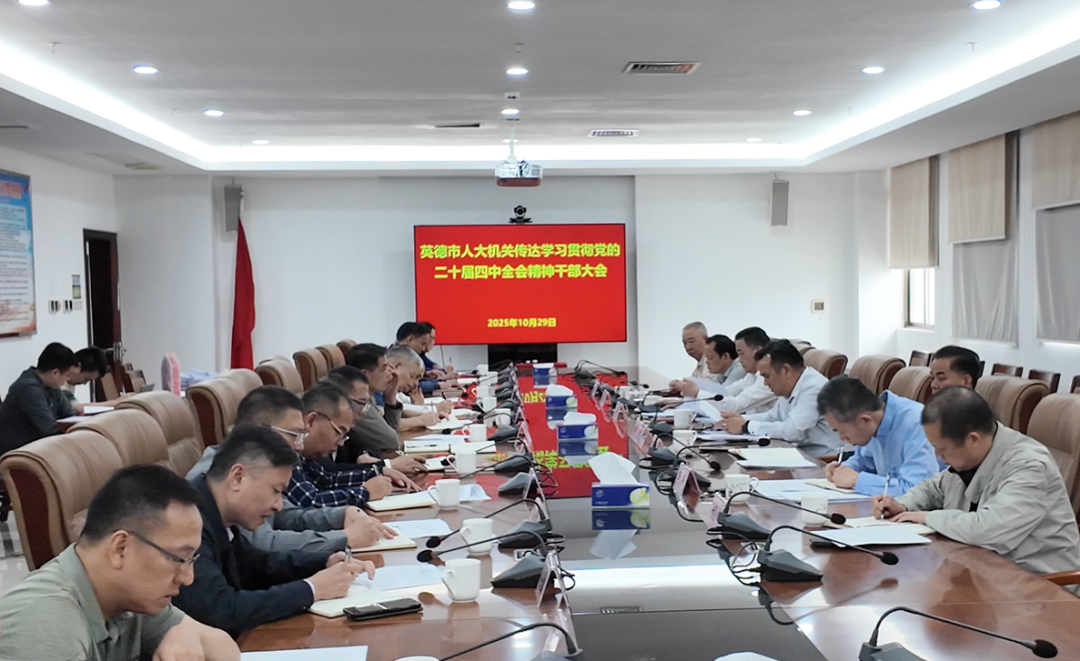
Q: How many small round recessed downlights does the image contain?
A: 12